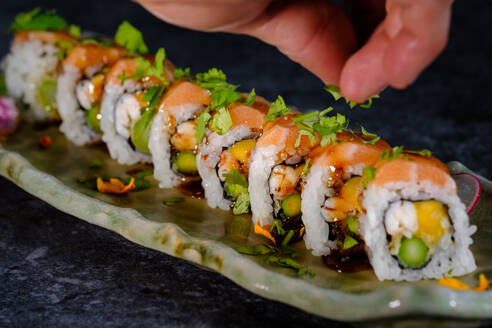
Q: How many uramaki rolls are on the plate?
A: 8